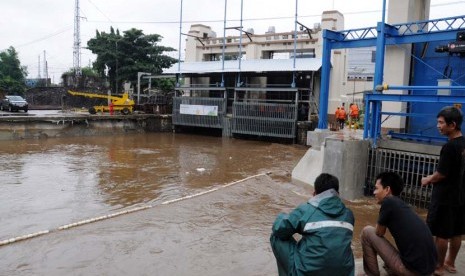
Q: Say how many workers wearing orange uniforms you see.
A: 3